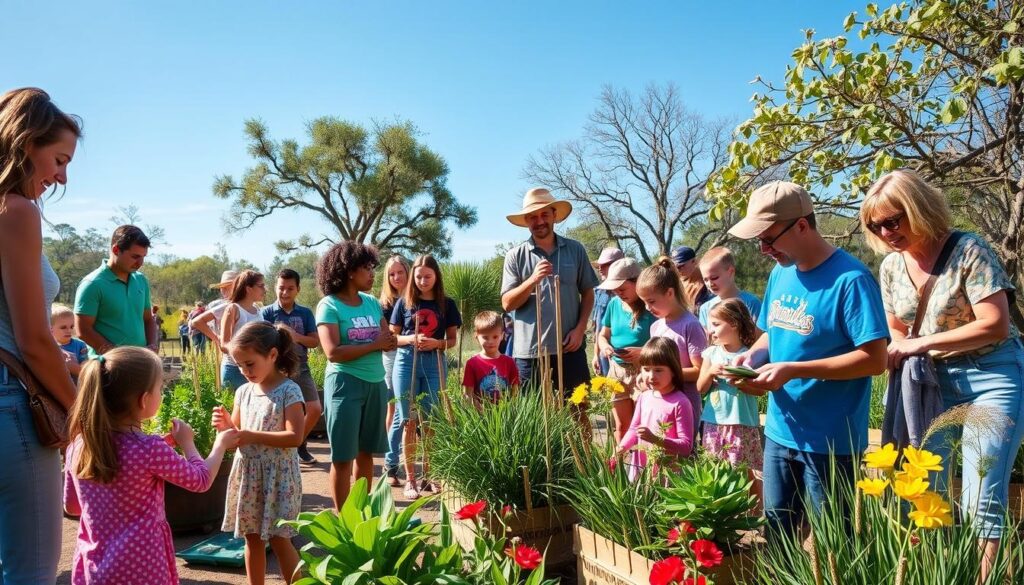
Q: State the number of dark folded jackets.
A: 1